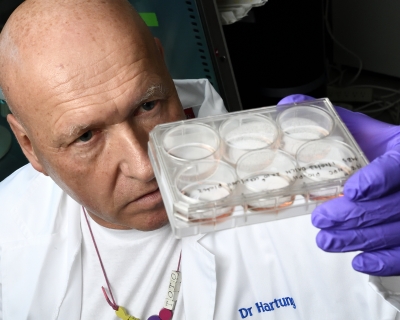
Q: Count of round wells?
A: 6